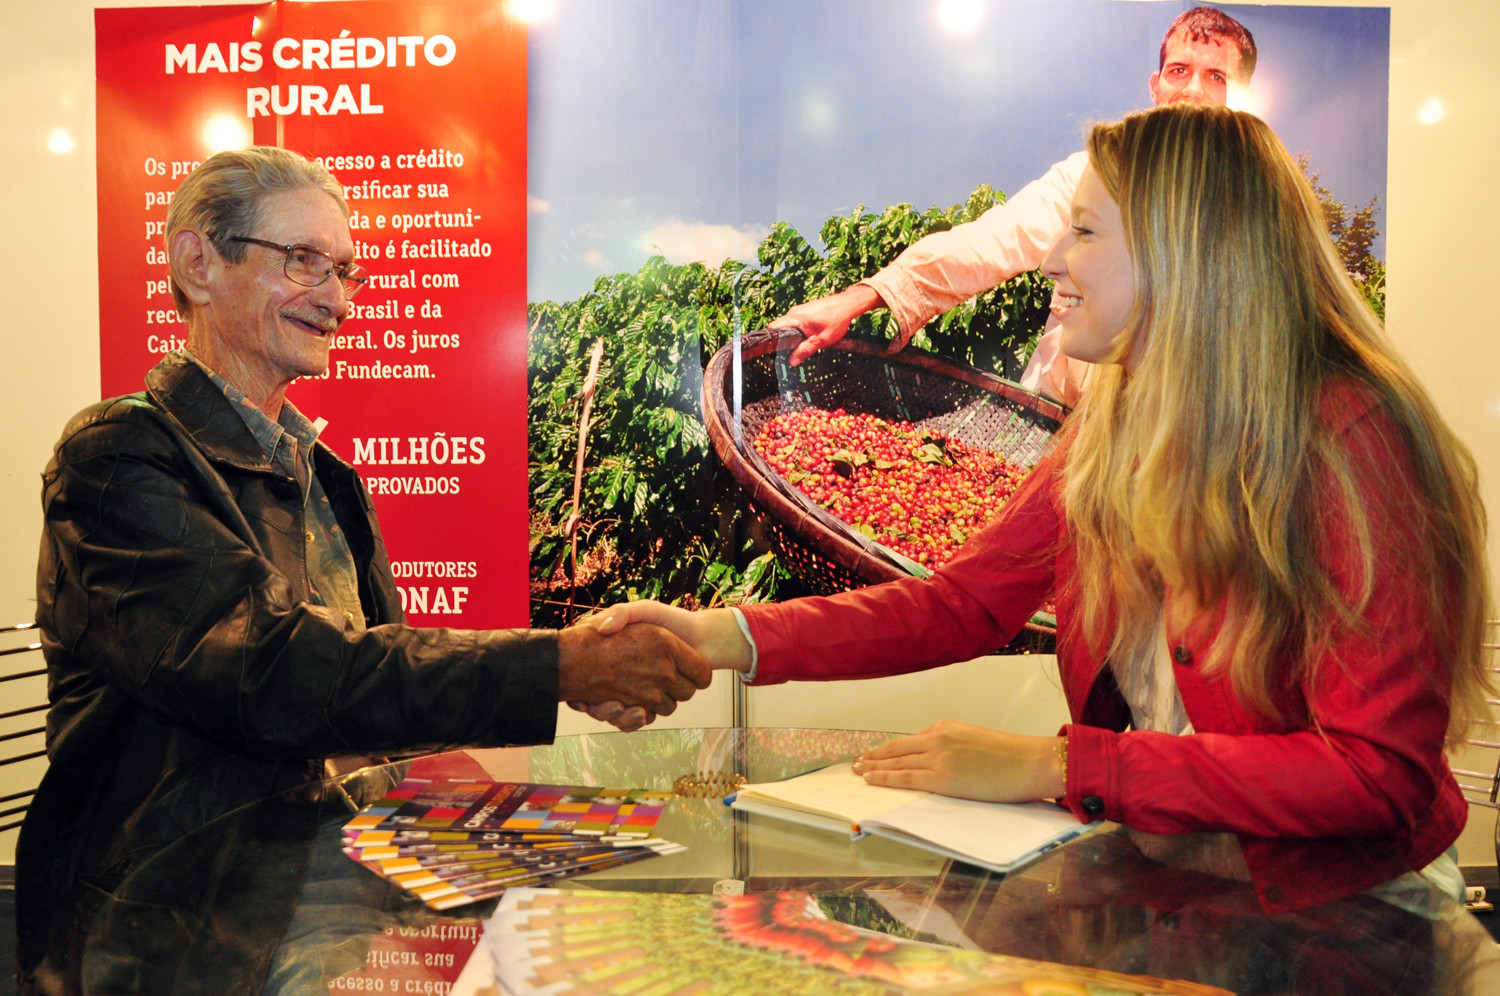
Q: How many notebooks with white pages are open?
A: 1